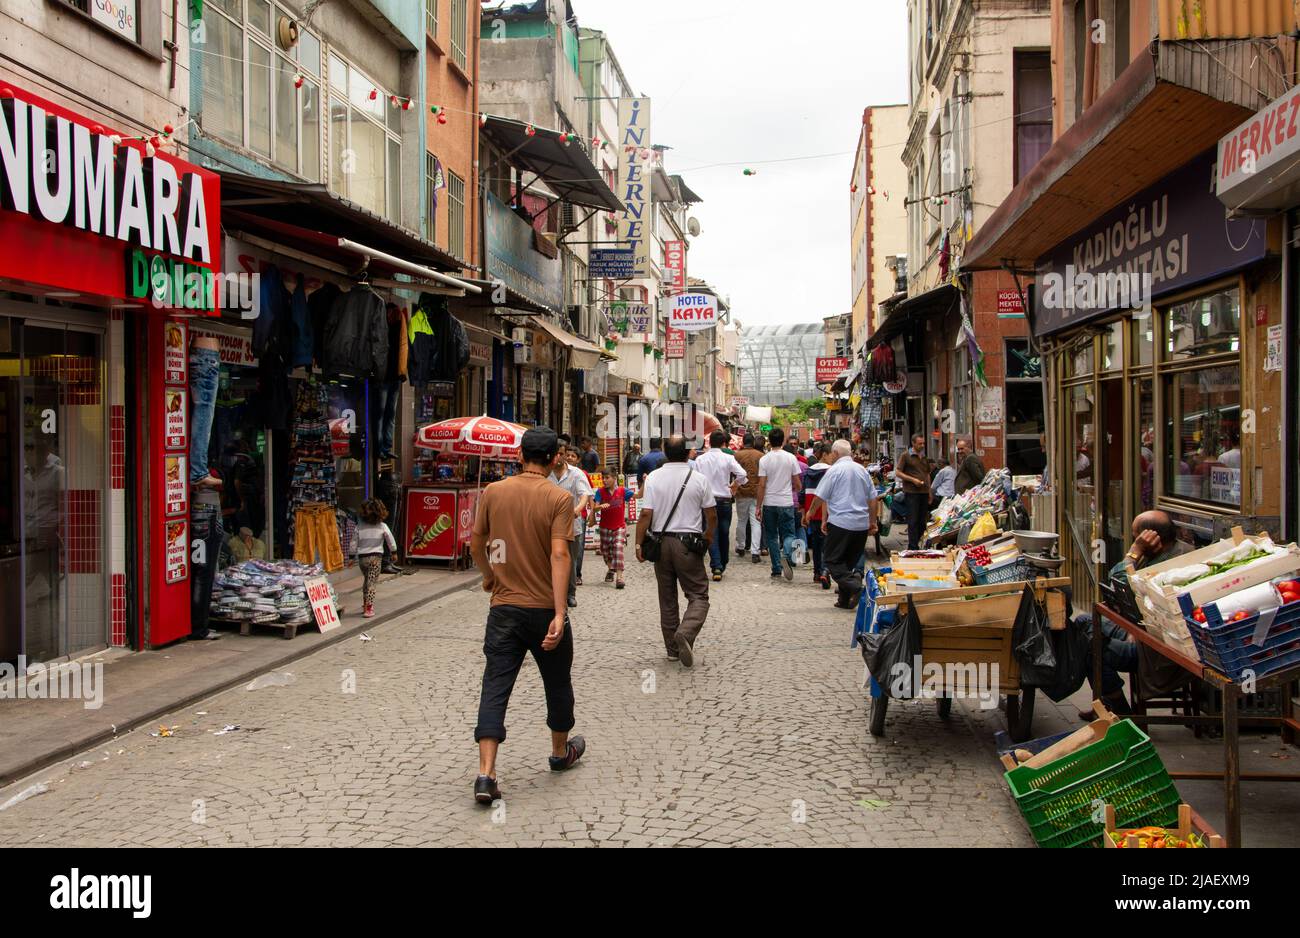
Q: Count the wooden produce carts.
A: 1